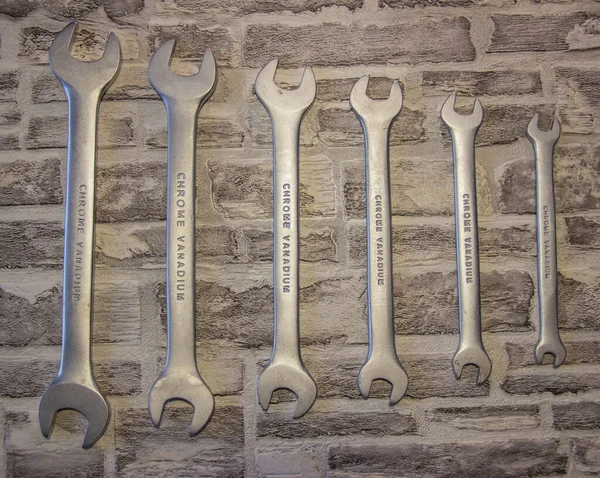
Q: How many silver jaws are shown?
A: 12